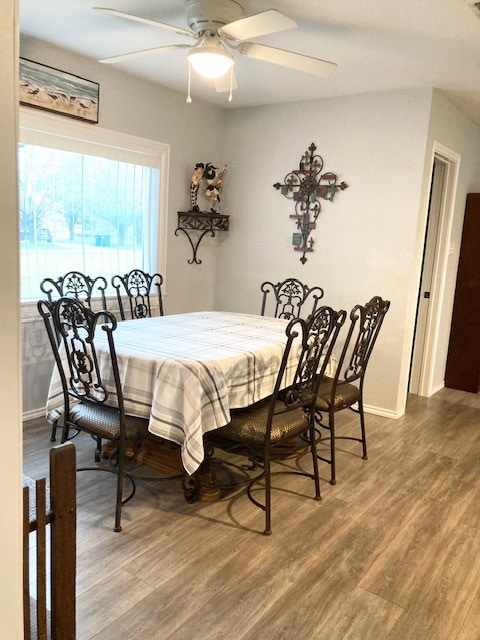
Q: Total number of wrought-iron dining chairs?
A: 6